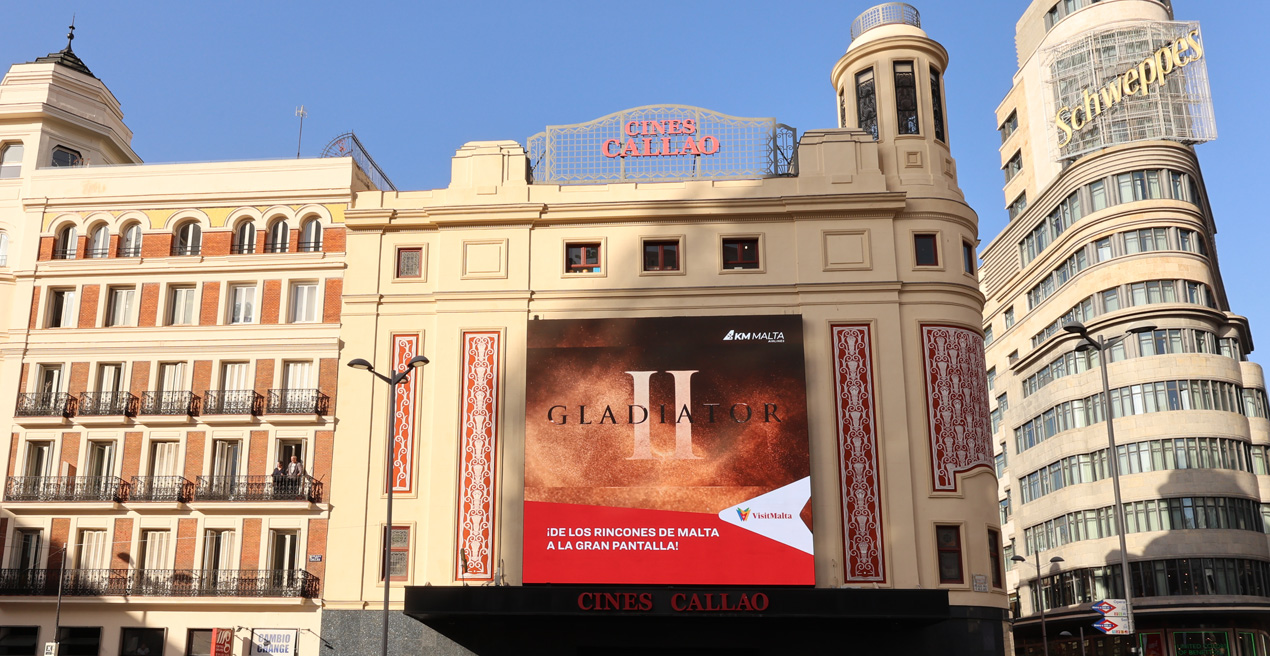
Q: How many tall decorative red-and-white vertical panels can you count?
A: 4